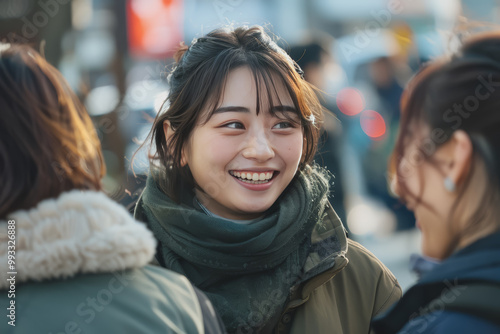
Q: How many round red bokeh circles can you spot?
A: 2